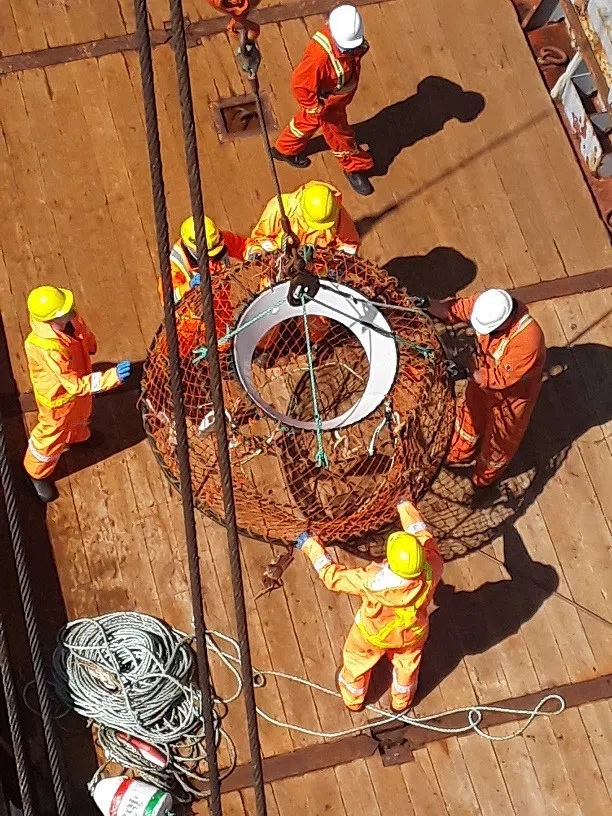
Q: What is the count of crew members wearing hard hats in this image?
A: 6